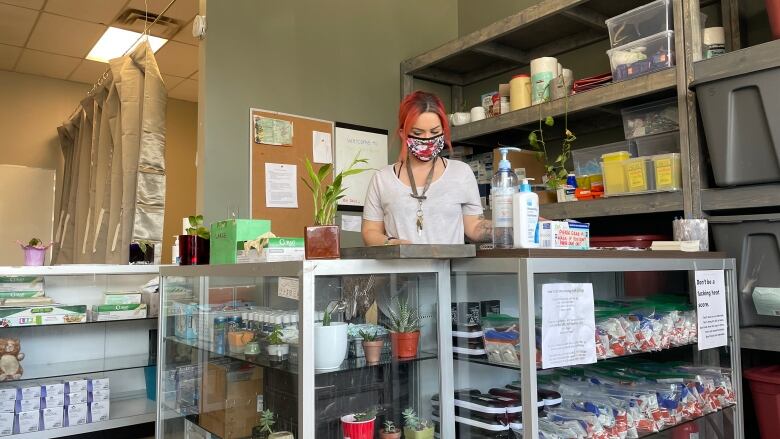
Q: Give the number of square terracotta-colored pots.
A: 1